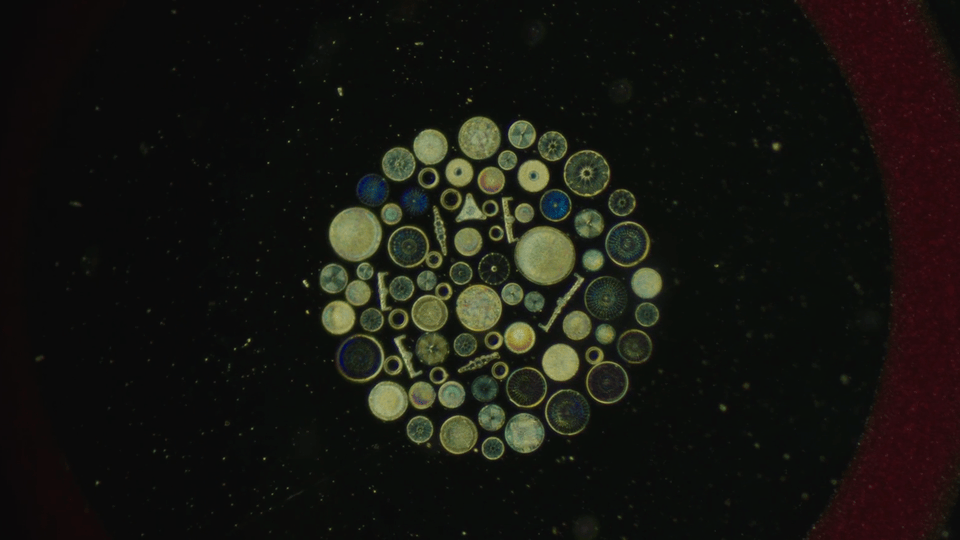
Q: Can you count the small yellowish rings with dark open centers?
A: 12